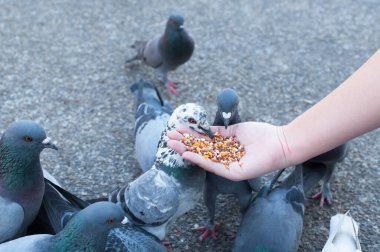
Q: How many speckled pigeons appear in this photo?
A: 1